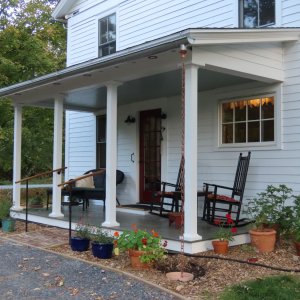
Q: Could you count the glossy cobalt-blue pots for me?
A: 2